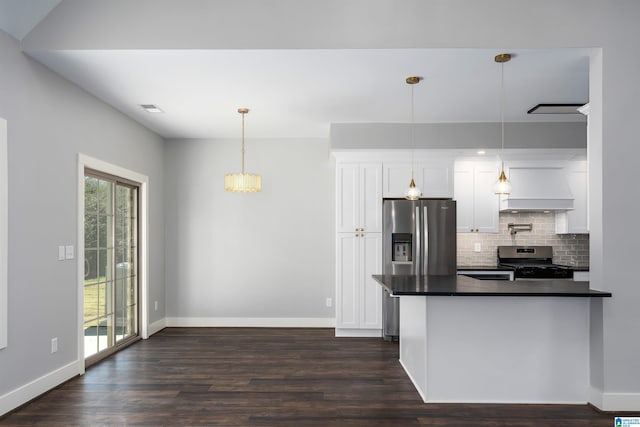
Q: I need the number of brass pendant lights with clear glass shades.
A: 2